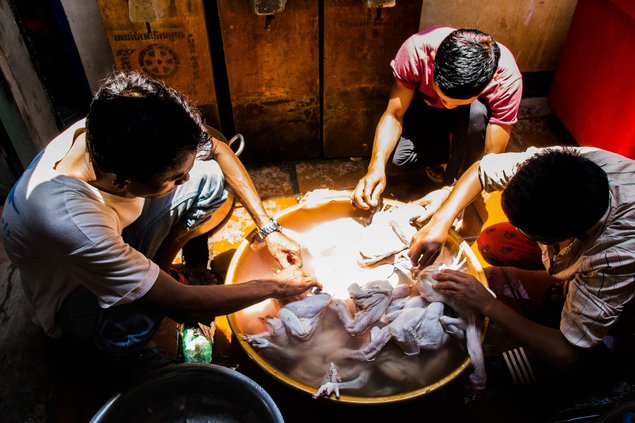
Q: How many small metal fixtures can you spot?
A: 3